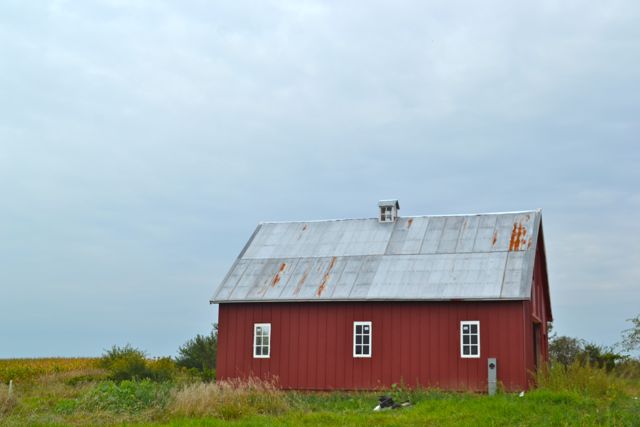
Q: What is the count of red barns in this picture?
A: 1